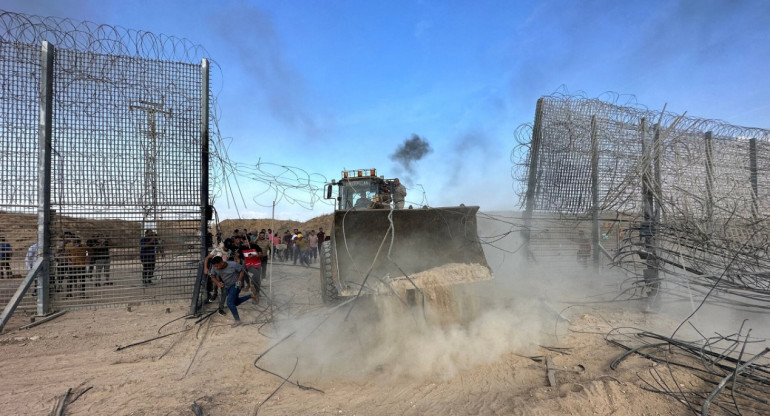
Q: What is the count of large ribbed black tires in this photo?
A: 1